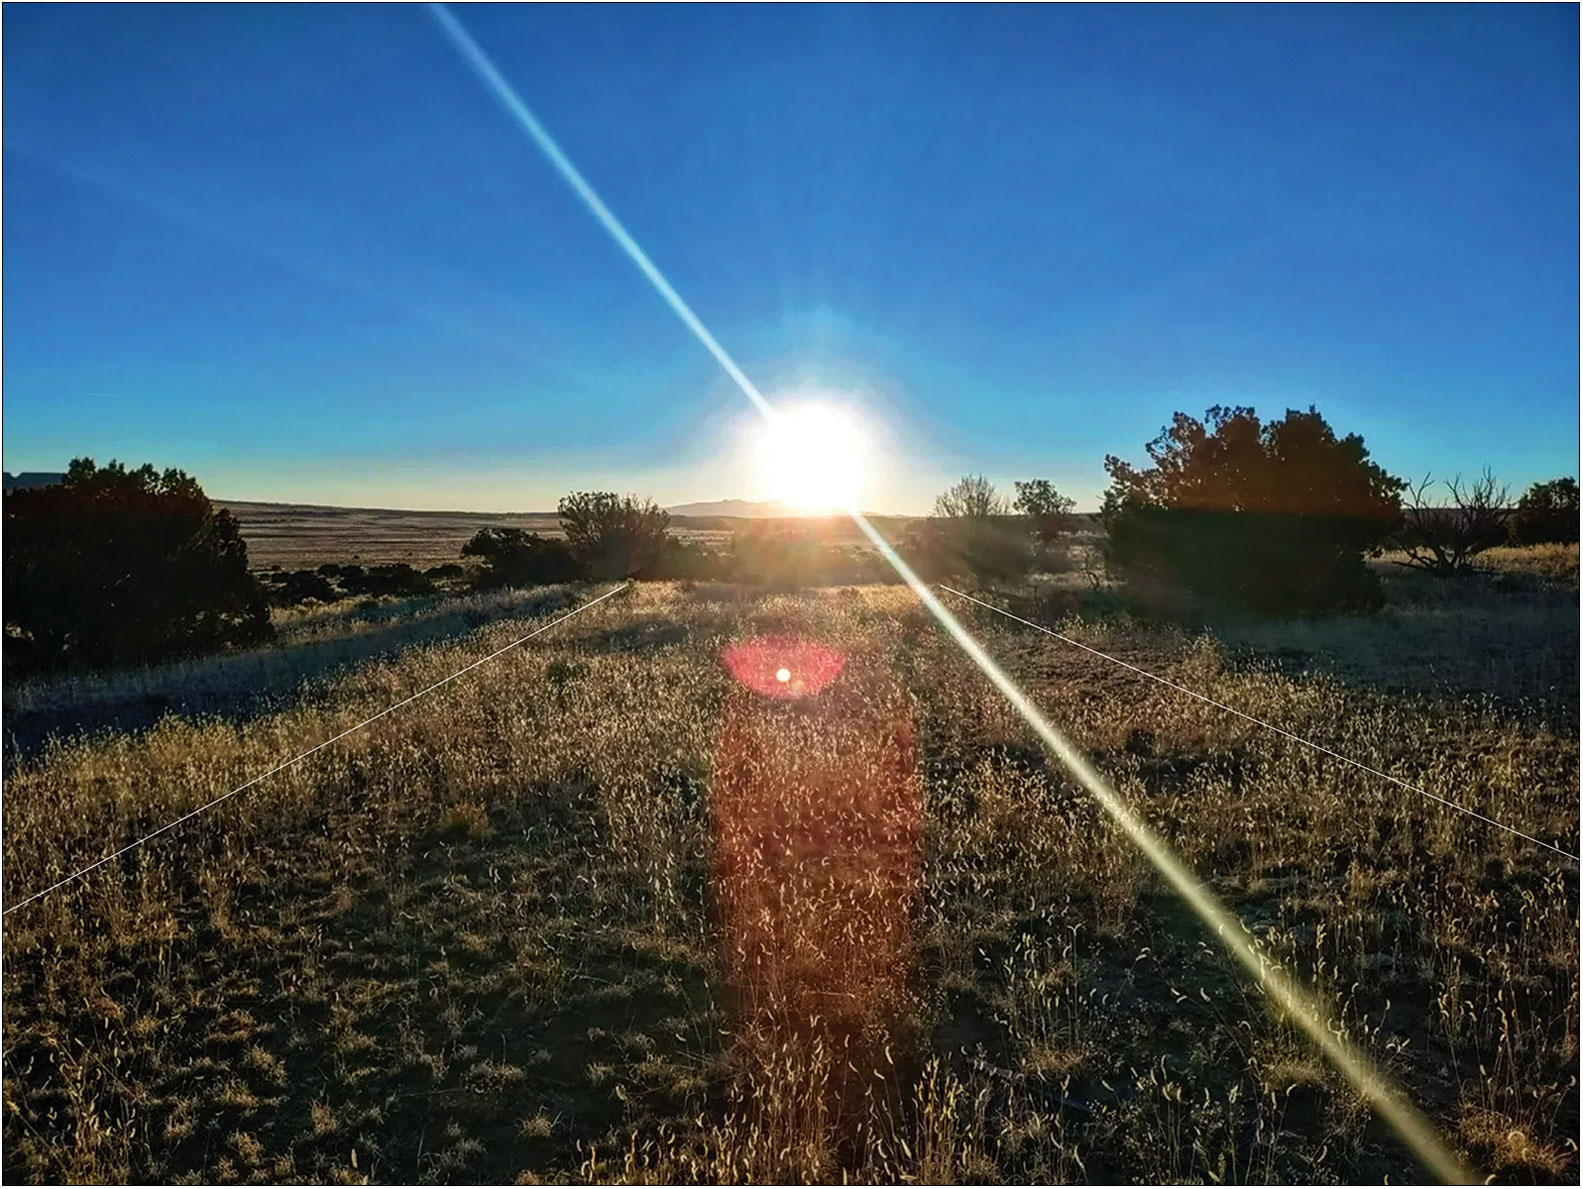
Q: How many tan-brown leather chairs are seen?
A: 0